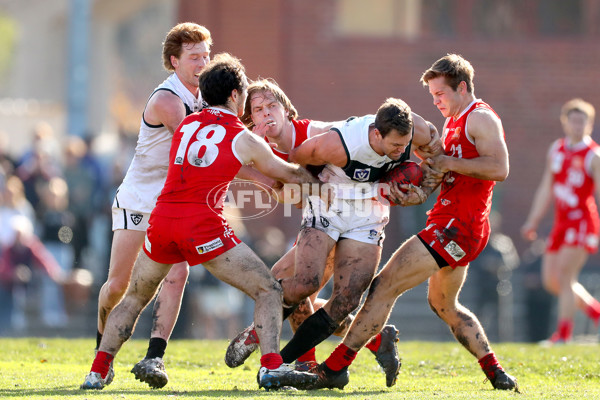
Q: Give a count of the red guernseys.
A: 4